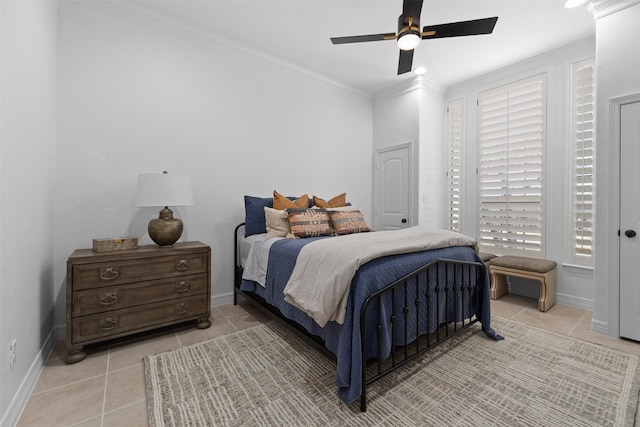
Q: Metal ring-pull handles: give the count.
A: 6